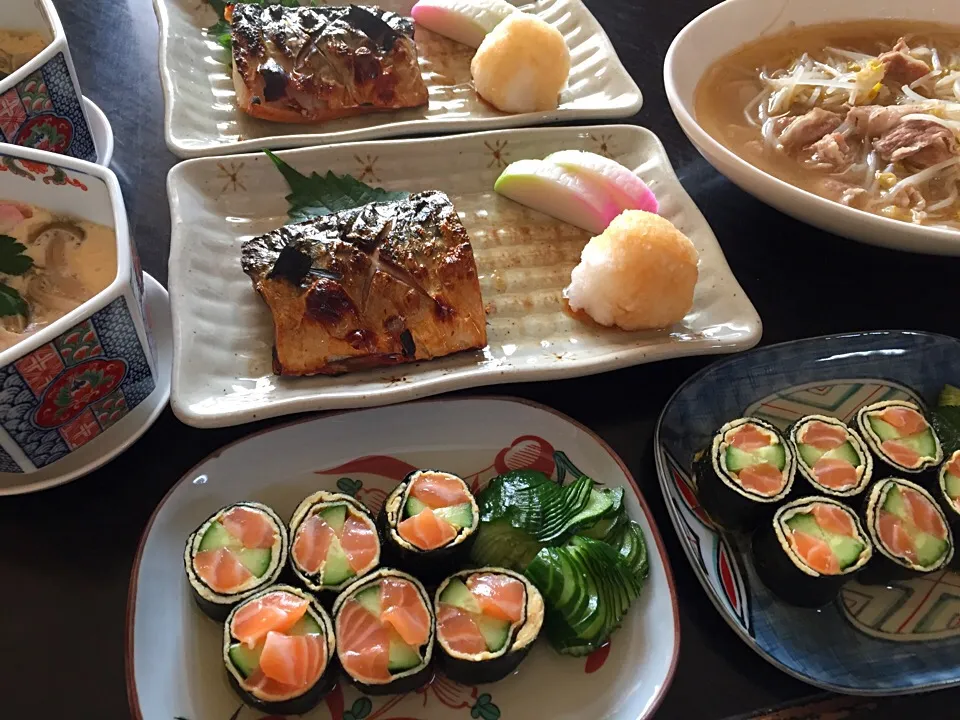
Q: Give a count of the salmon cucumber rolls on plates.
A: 12